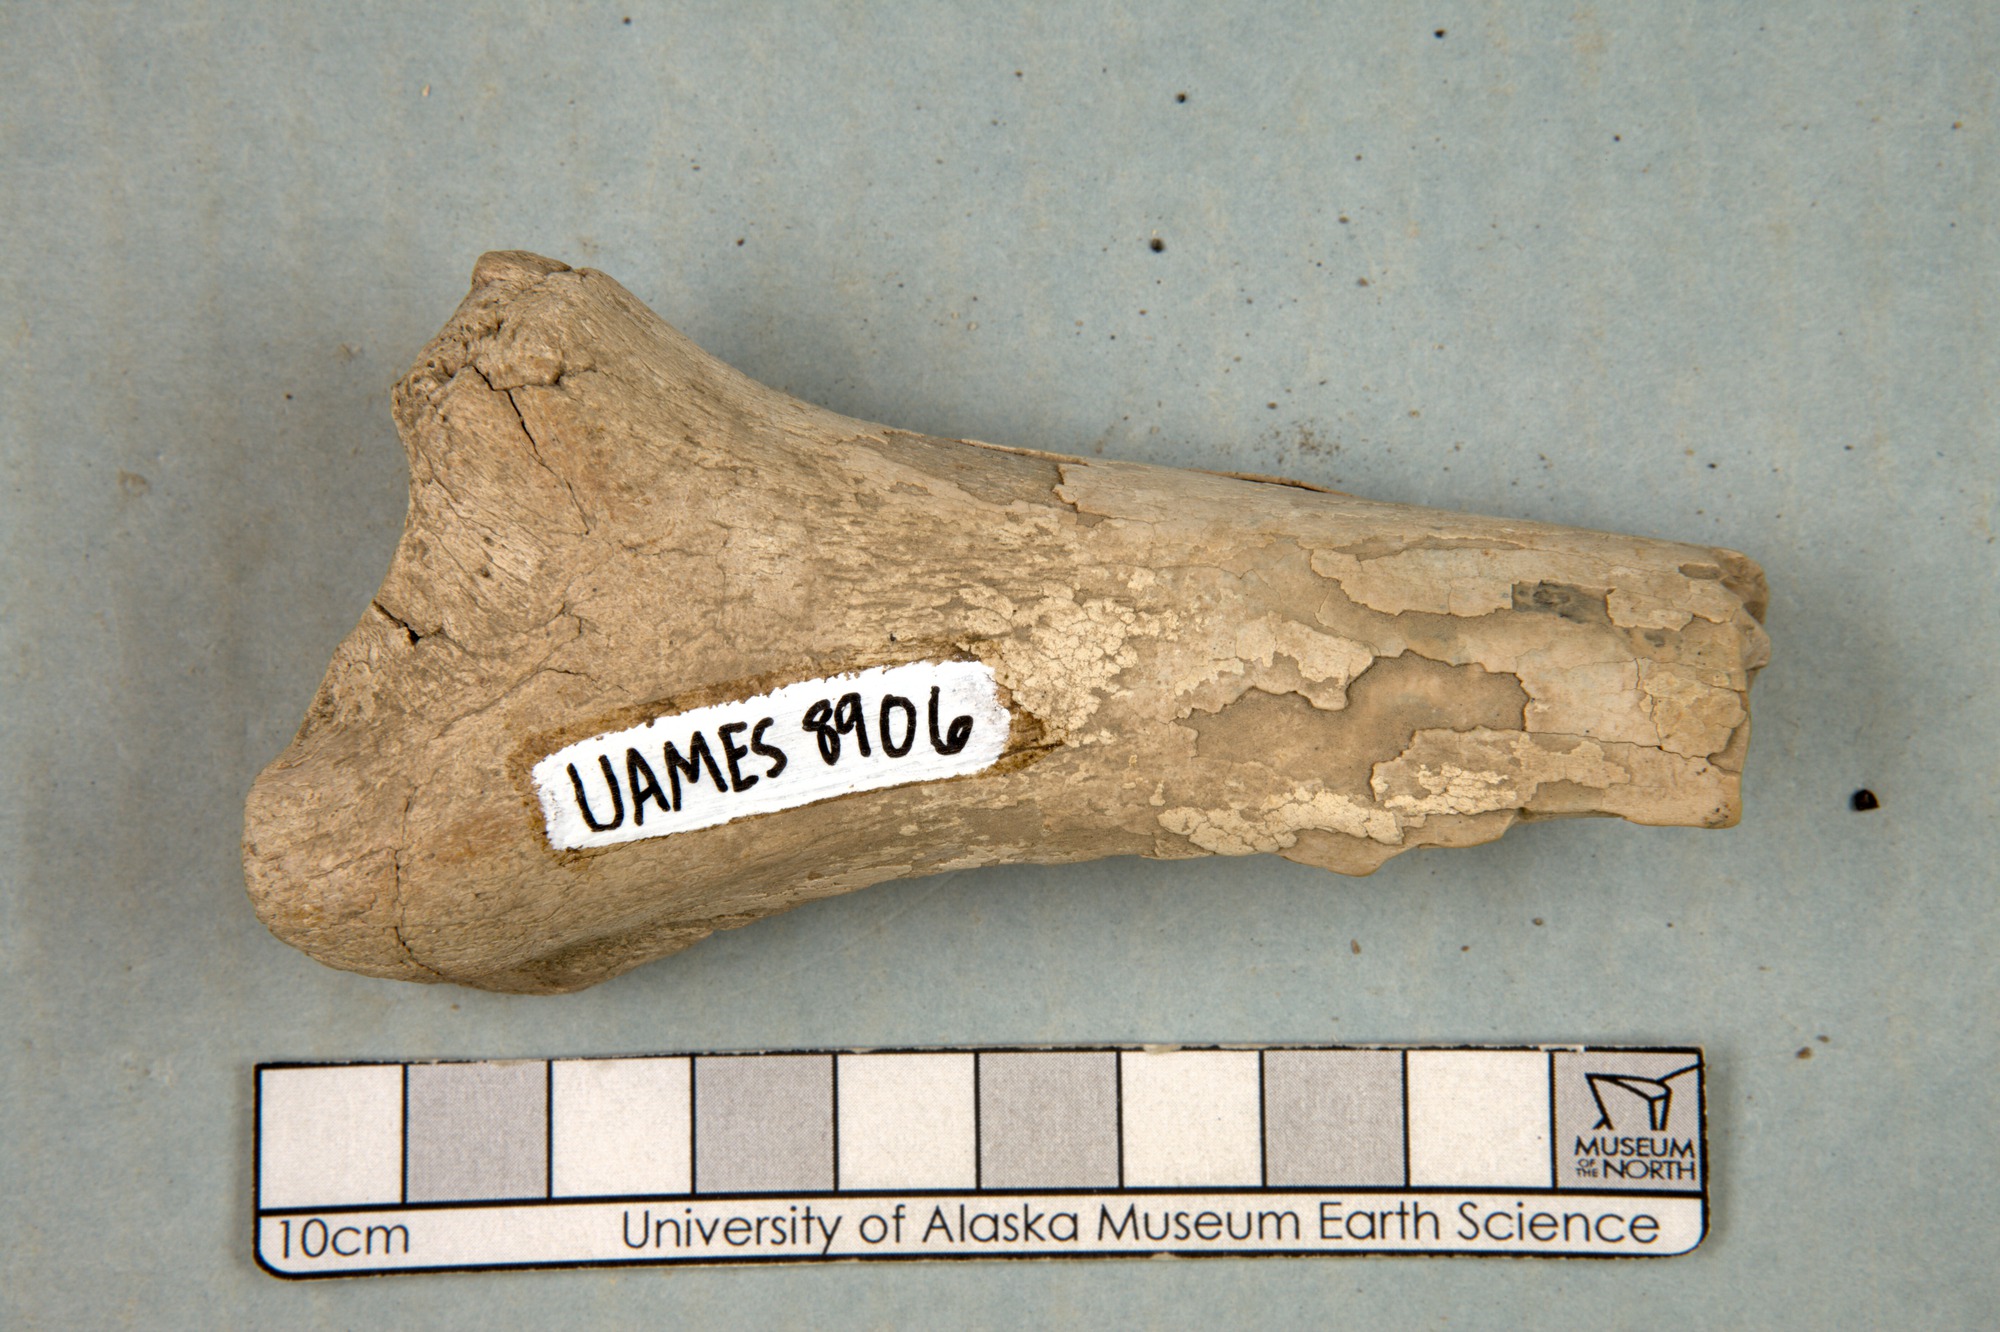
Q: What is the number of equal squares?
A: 10